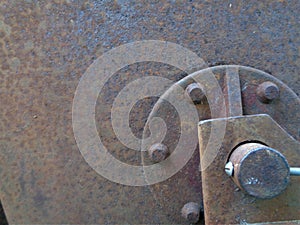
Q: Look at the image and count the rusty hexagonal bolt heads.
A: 4